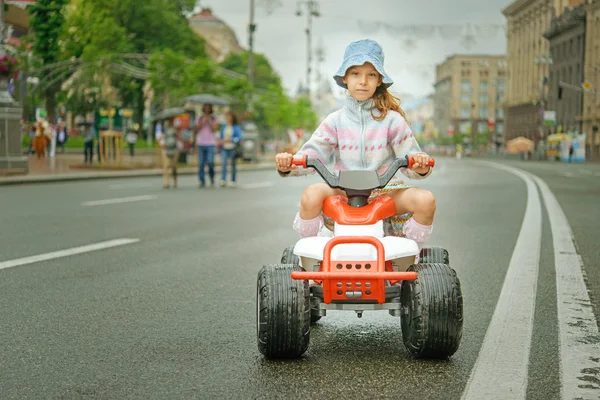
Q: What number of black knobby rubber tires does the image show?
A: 4